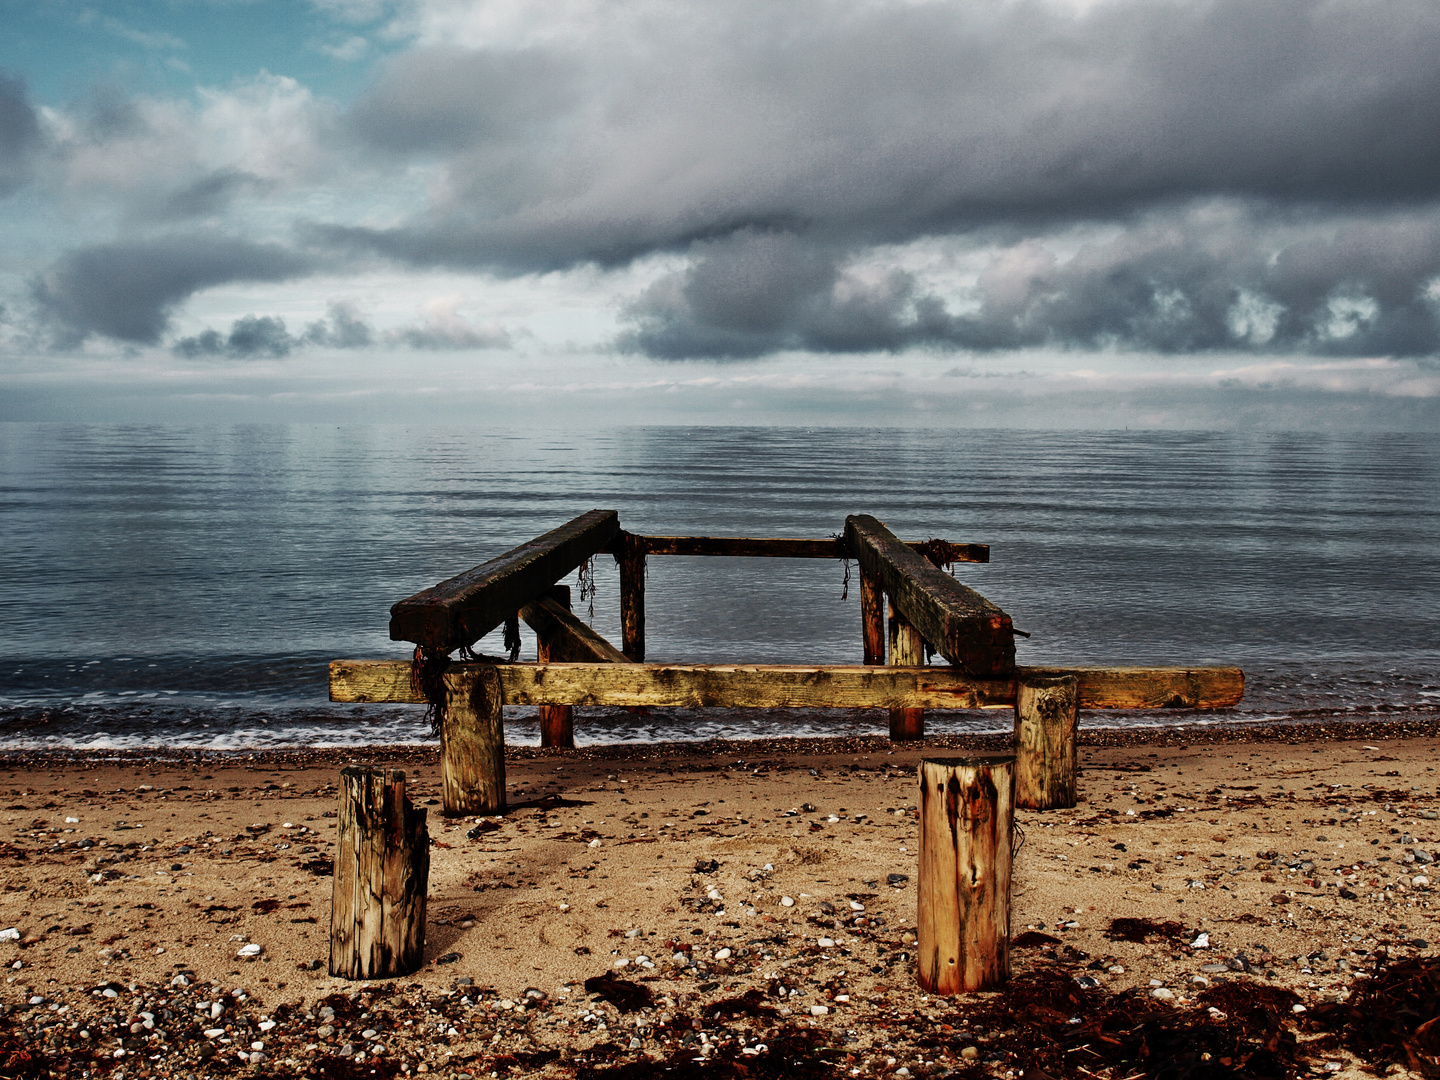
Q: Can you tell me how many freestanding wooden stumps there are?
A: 2